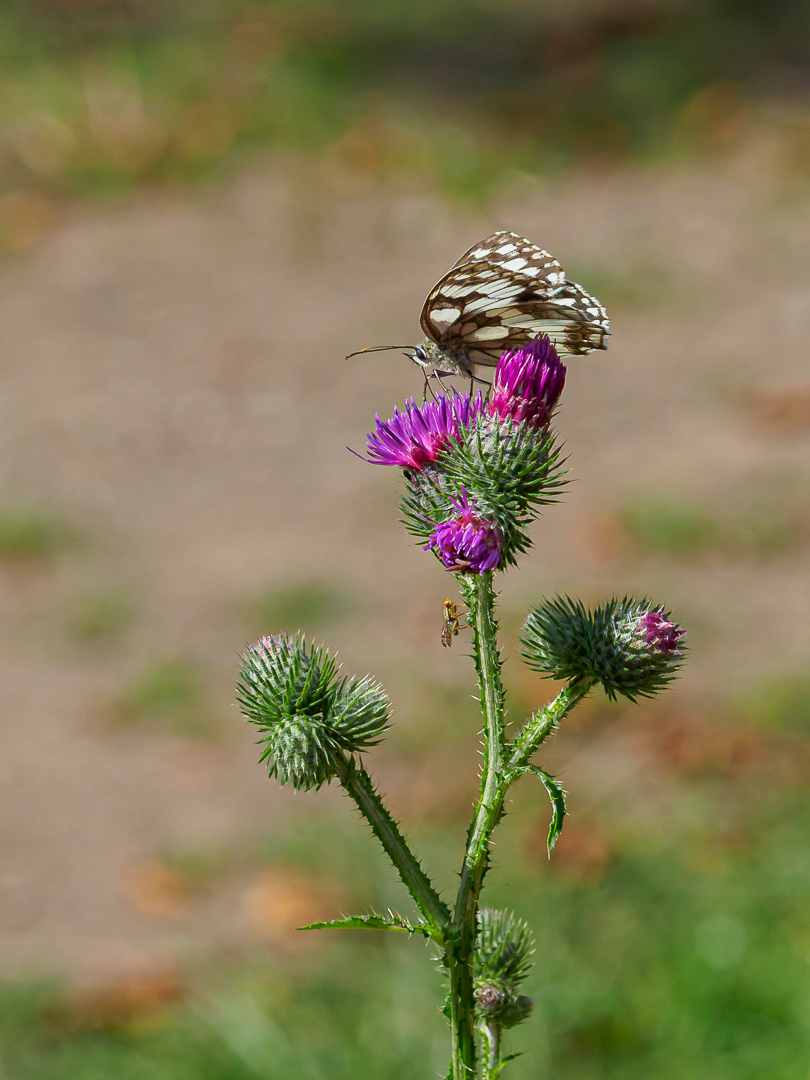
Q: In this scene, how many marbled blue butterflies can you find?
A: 0